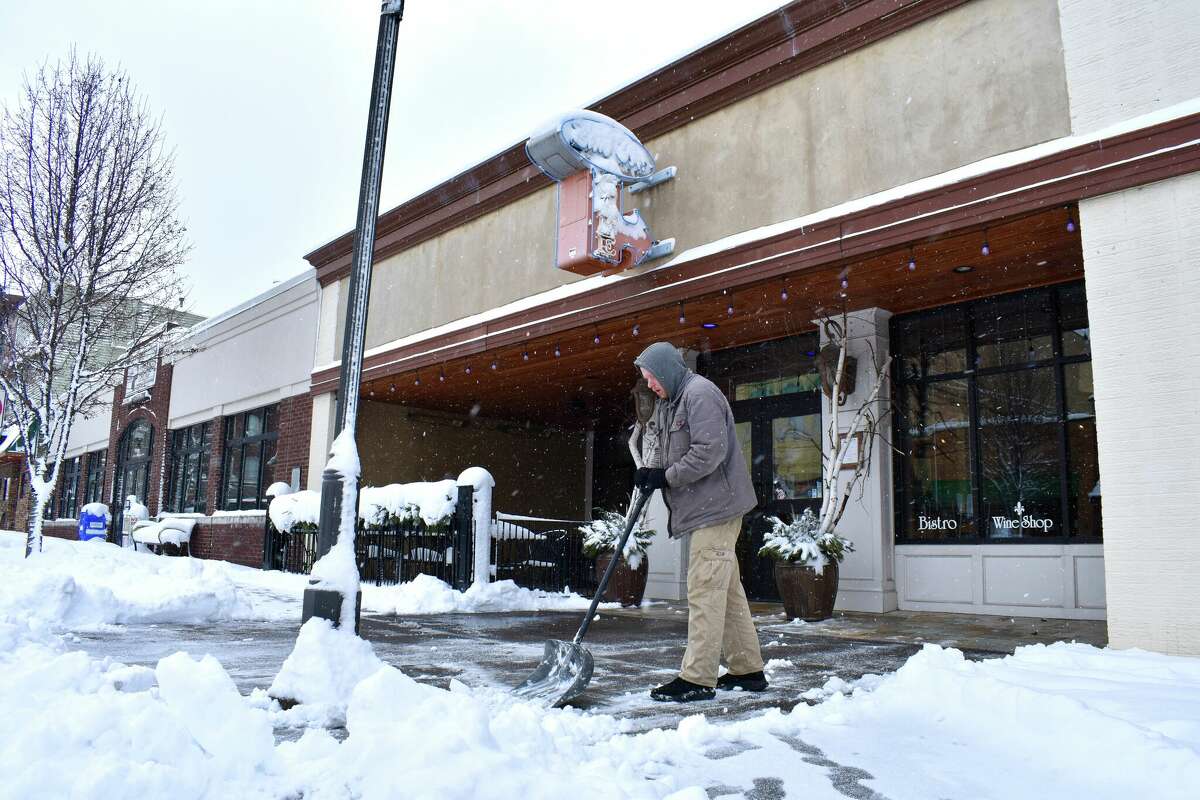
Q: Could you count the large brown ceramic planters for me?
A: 2